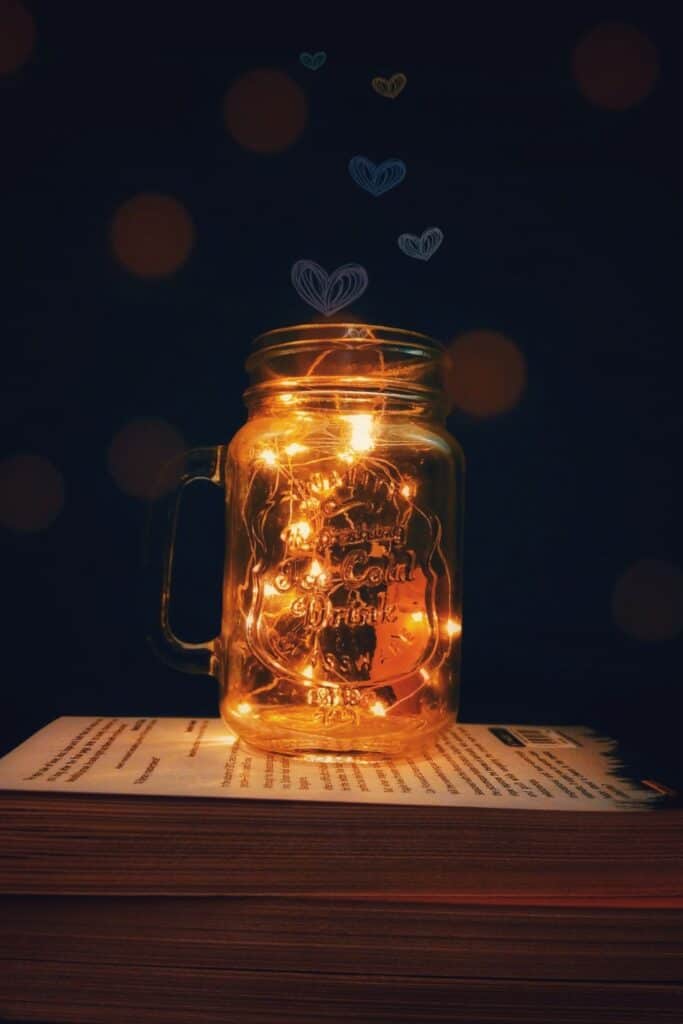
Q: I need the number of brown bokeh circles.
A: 8